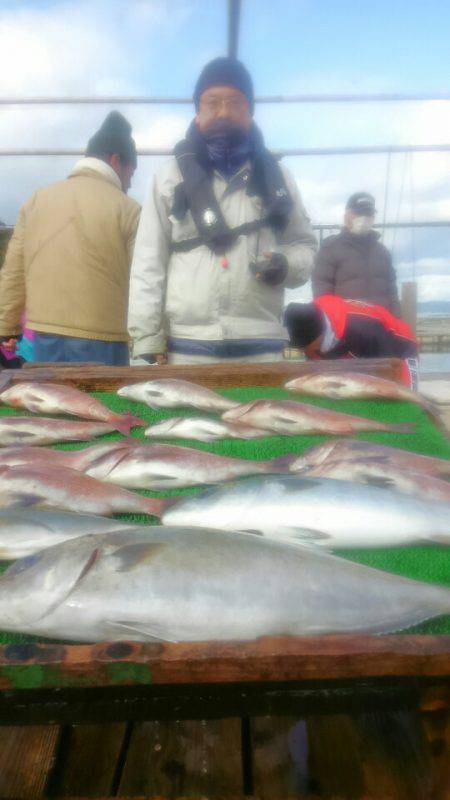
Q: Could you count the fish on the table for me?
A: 14